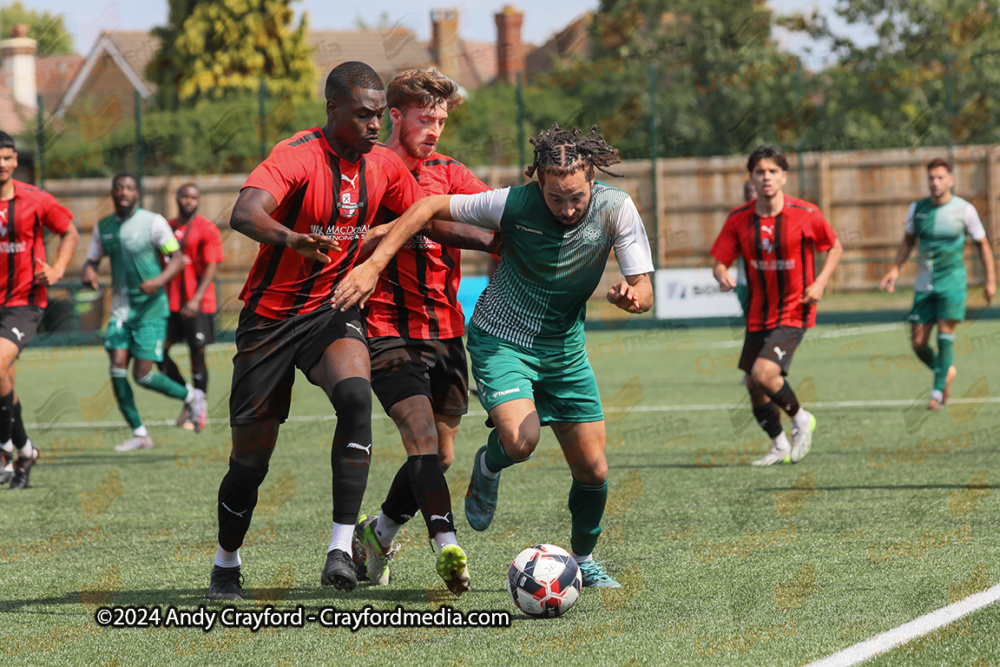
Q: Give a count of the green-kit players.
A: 3